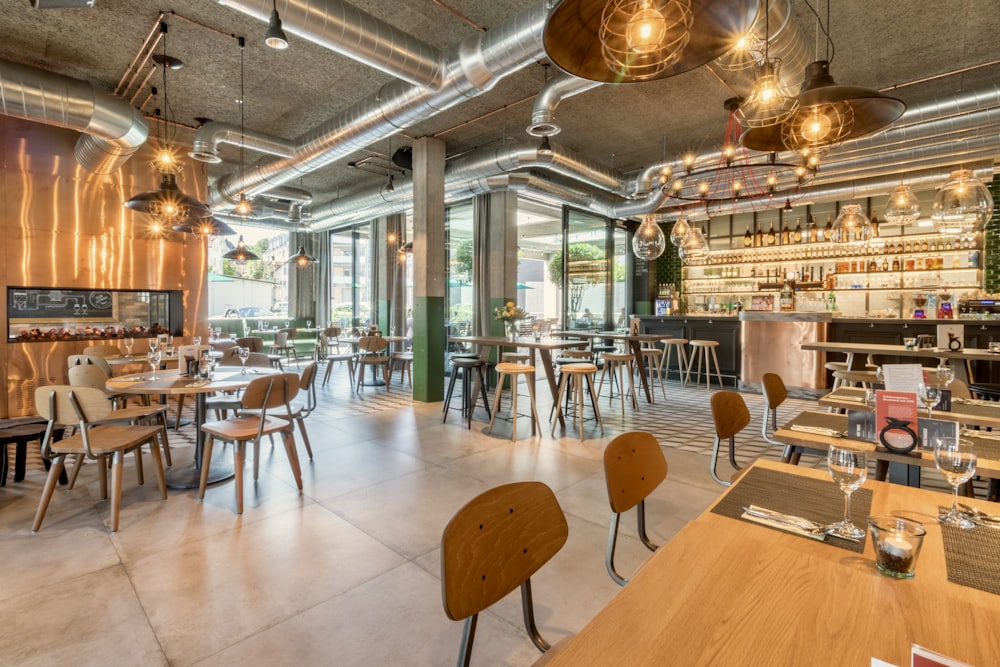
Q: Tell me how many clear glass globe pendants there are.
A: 6